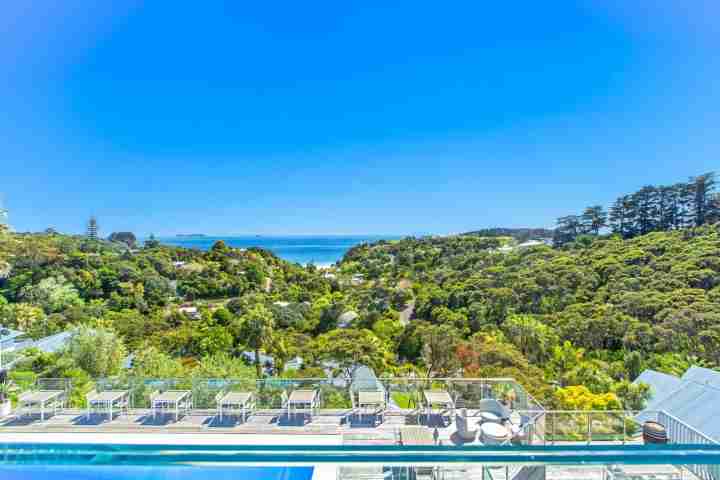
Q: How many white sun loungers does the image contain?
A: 7